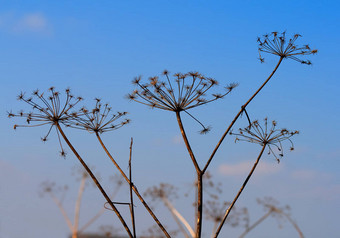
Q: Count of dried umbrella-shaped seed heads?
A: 5